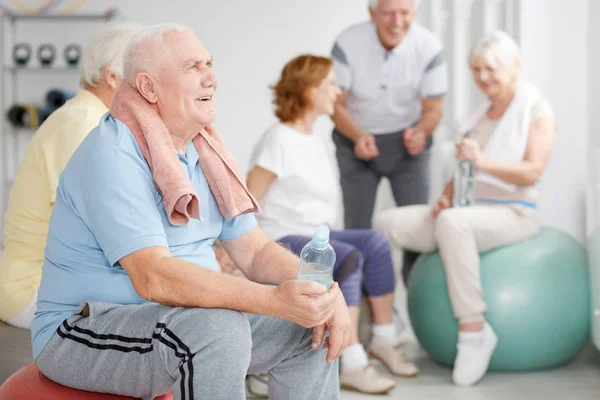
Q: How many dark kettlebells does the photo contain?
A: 3